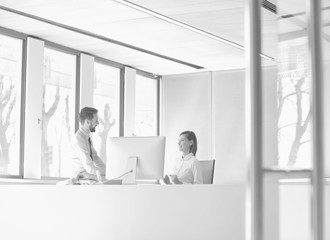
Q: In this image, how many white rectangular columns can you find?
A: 3